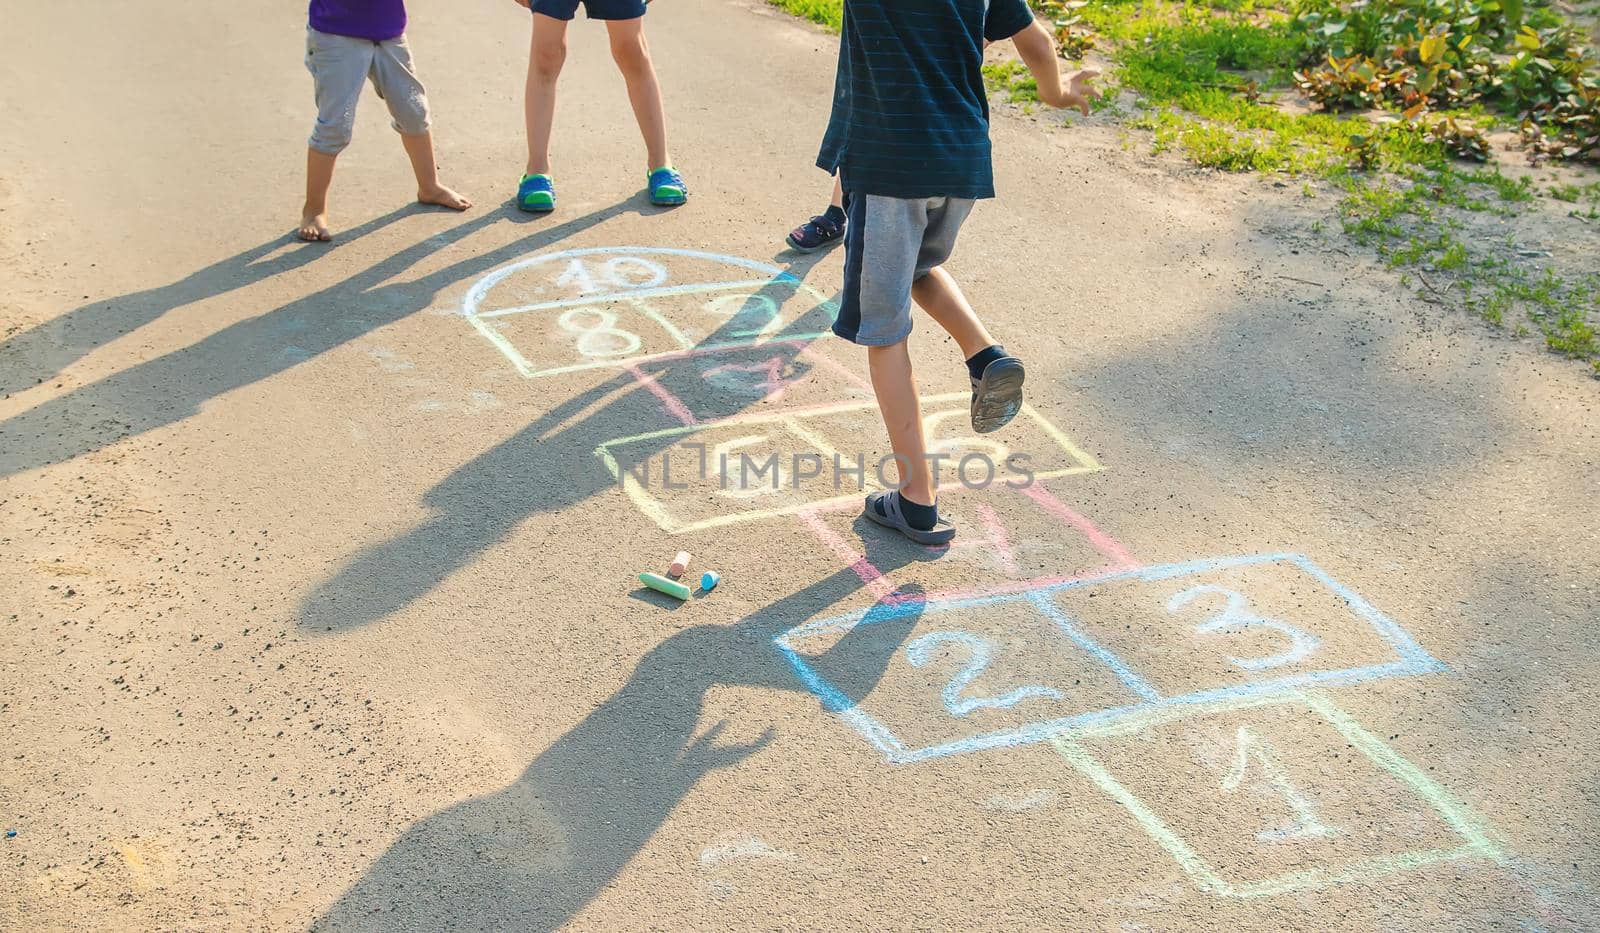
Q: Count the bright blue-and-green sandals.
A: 2